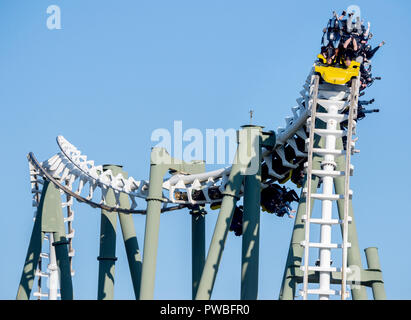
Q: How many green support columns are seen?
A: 11